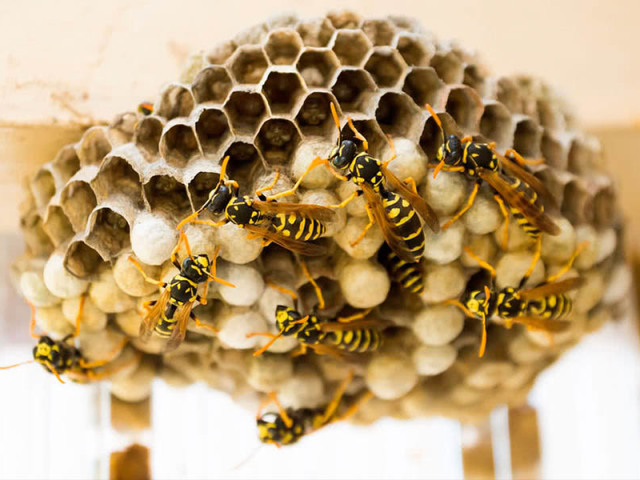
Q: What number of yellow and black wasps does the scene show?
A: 9